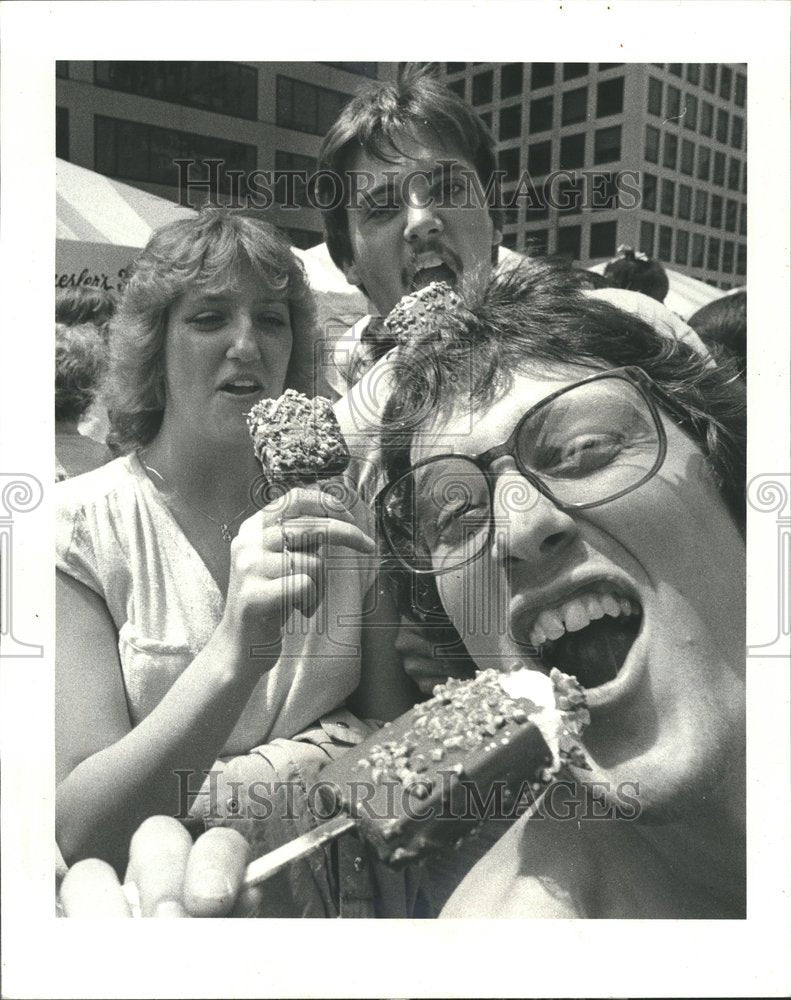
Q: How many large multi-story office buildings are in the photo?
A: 2